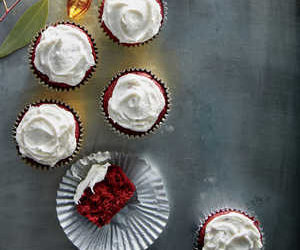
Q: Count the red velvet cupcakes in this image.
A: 6